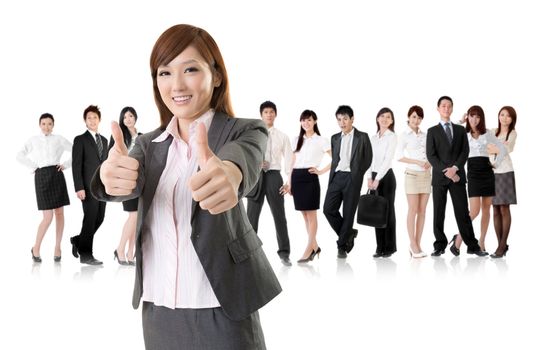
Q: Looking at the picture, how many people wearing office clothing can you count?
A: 12